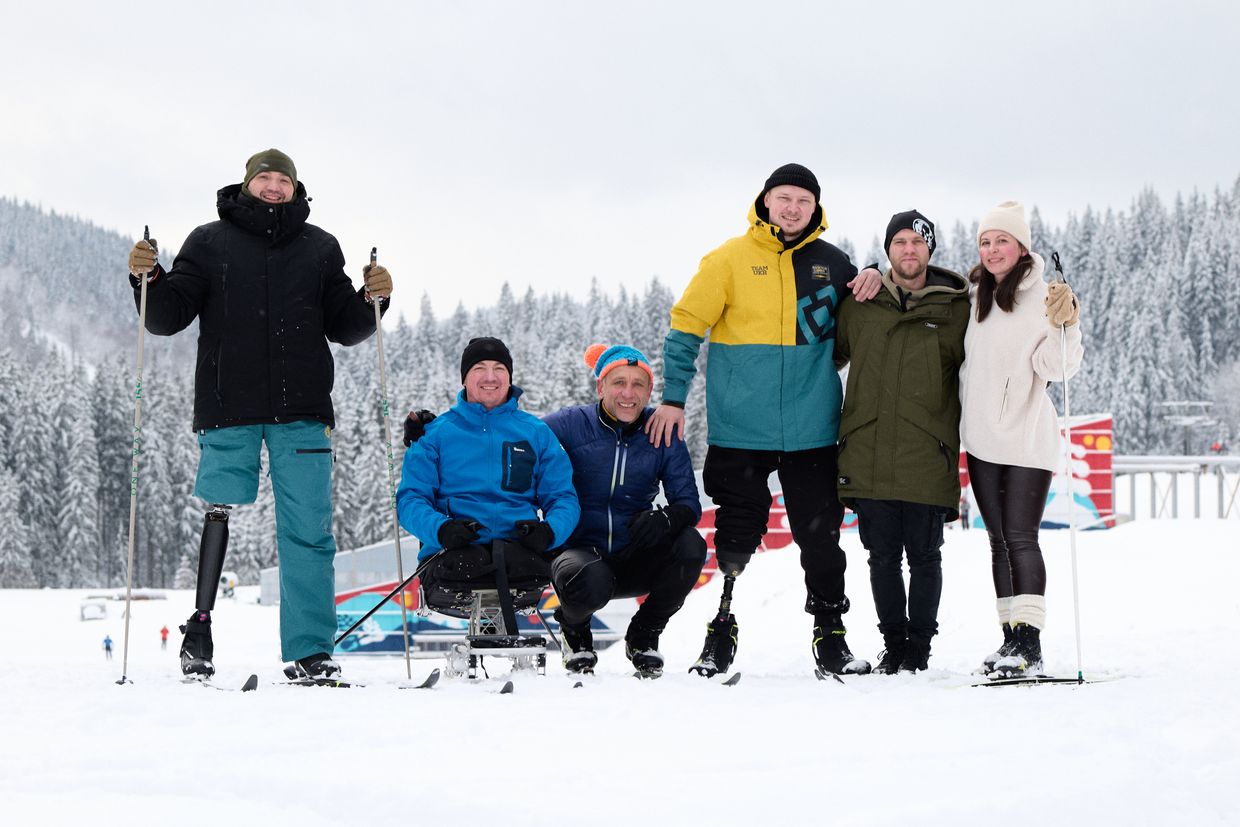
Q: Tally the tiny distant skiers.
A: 2